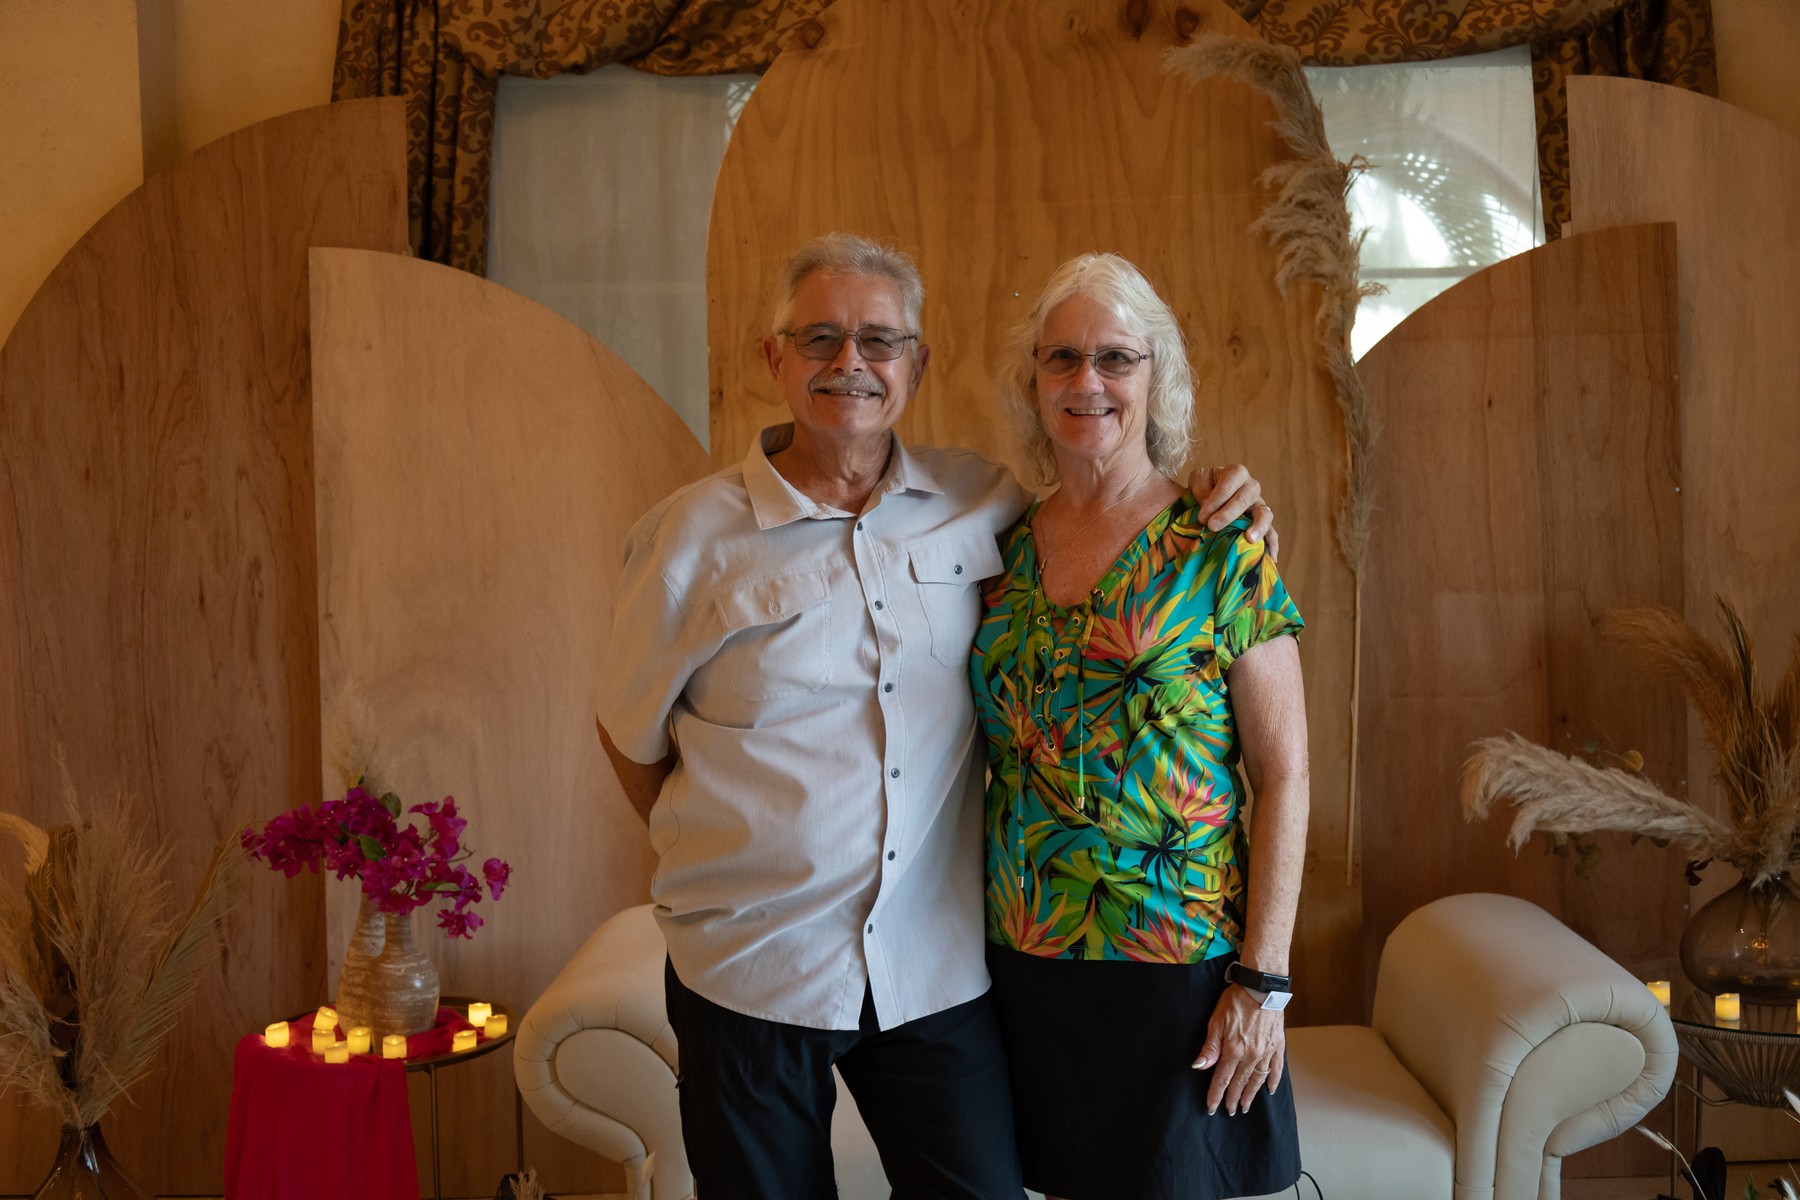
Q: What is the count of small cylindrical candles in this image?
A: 11